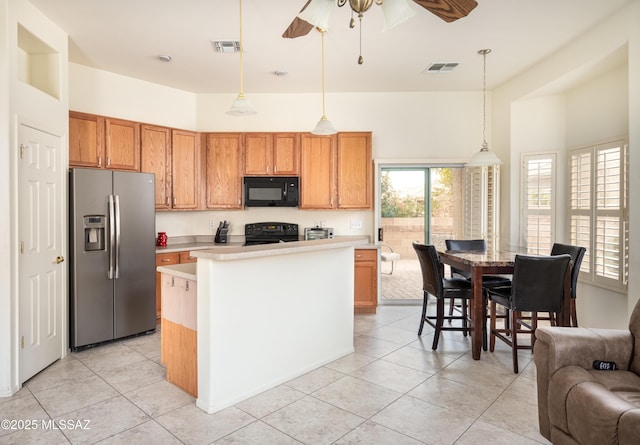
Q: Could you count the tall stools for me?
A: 4